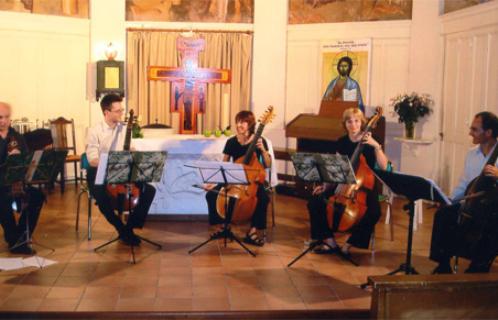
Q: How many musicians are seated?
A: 5